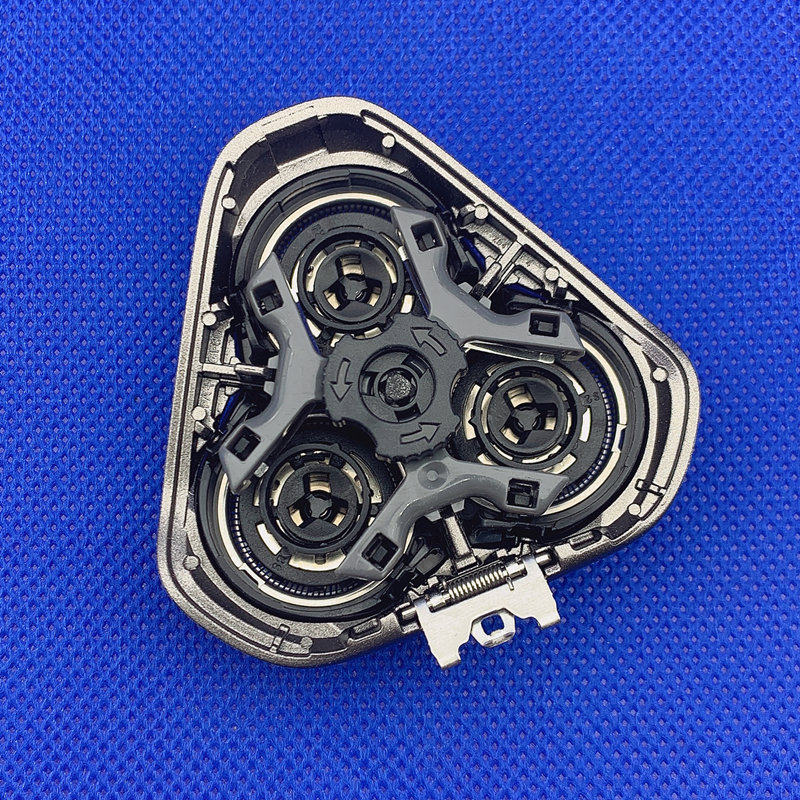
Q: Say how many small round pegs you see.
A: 10